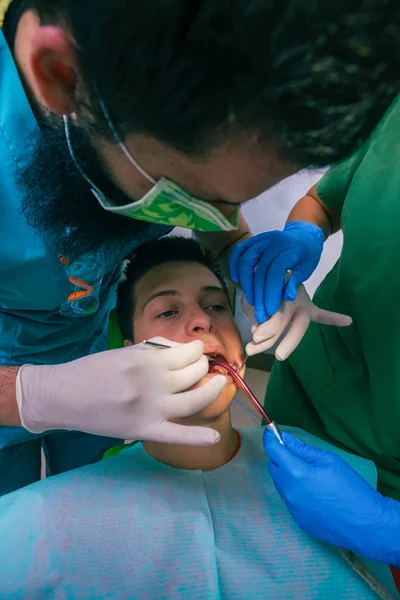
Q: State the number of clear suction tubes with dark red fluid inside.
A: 1